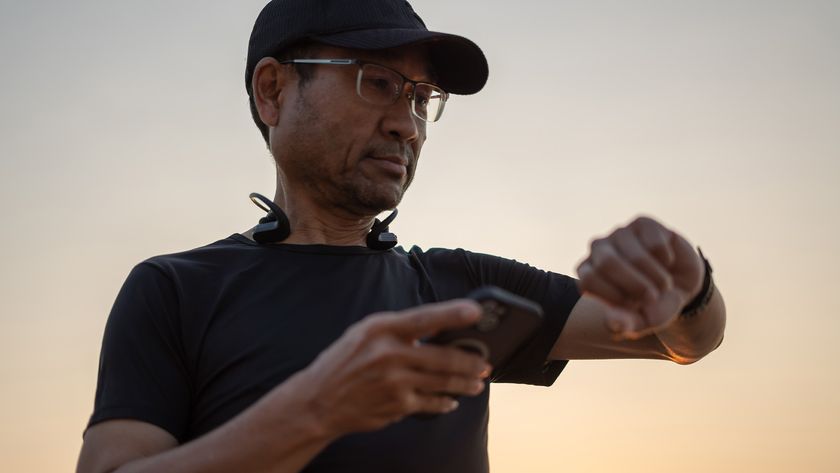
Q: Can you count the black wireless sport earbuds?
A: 2